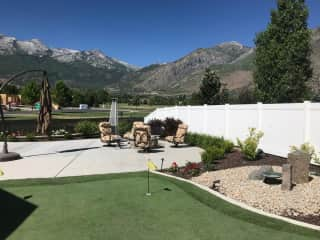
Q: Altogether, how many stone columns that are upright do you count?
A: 2